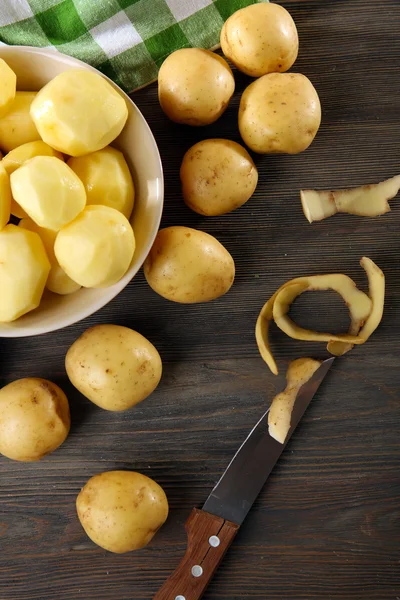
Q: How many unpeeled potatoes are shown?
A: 8